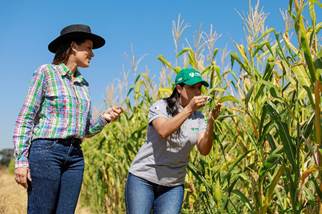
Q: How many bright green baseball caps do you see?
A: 1